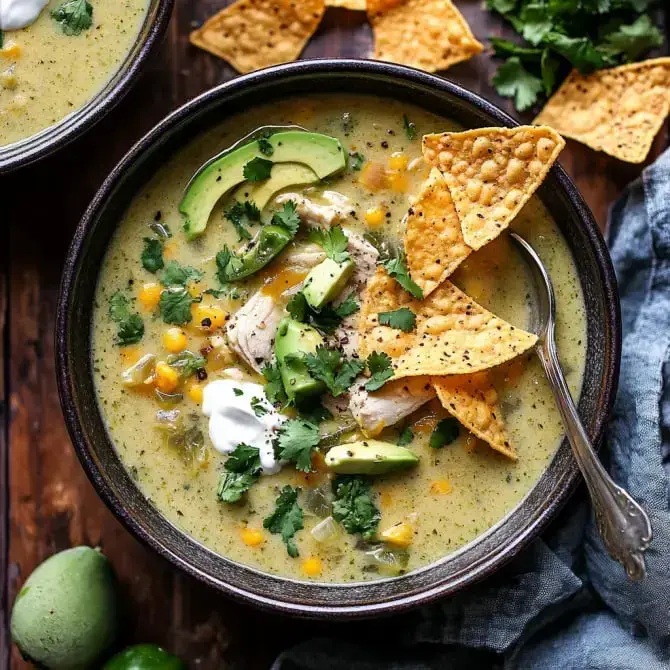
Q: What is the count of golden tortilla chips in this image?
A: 8